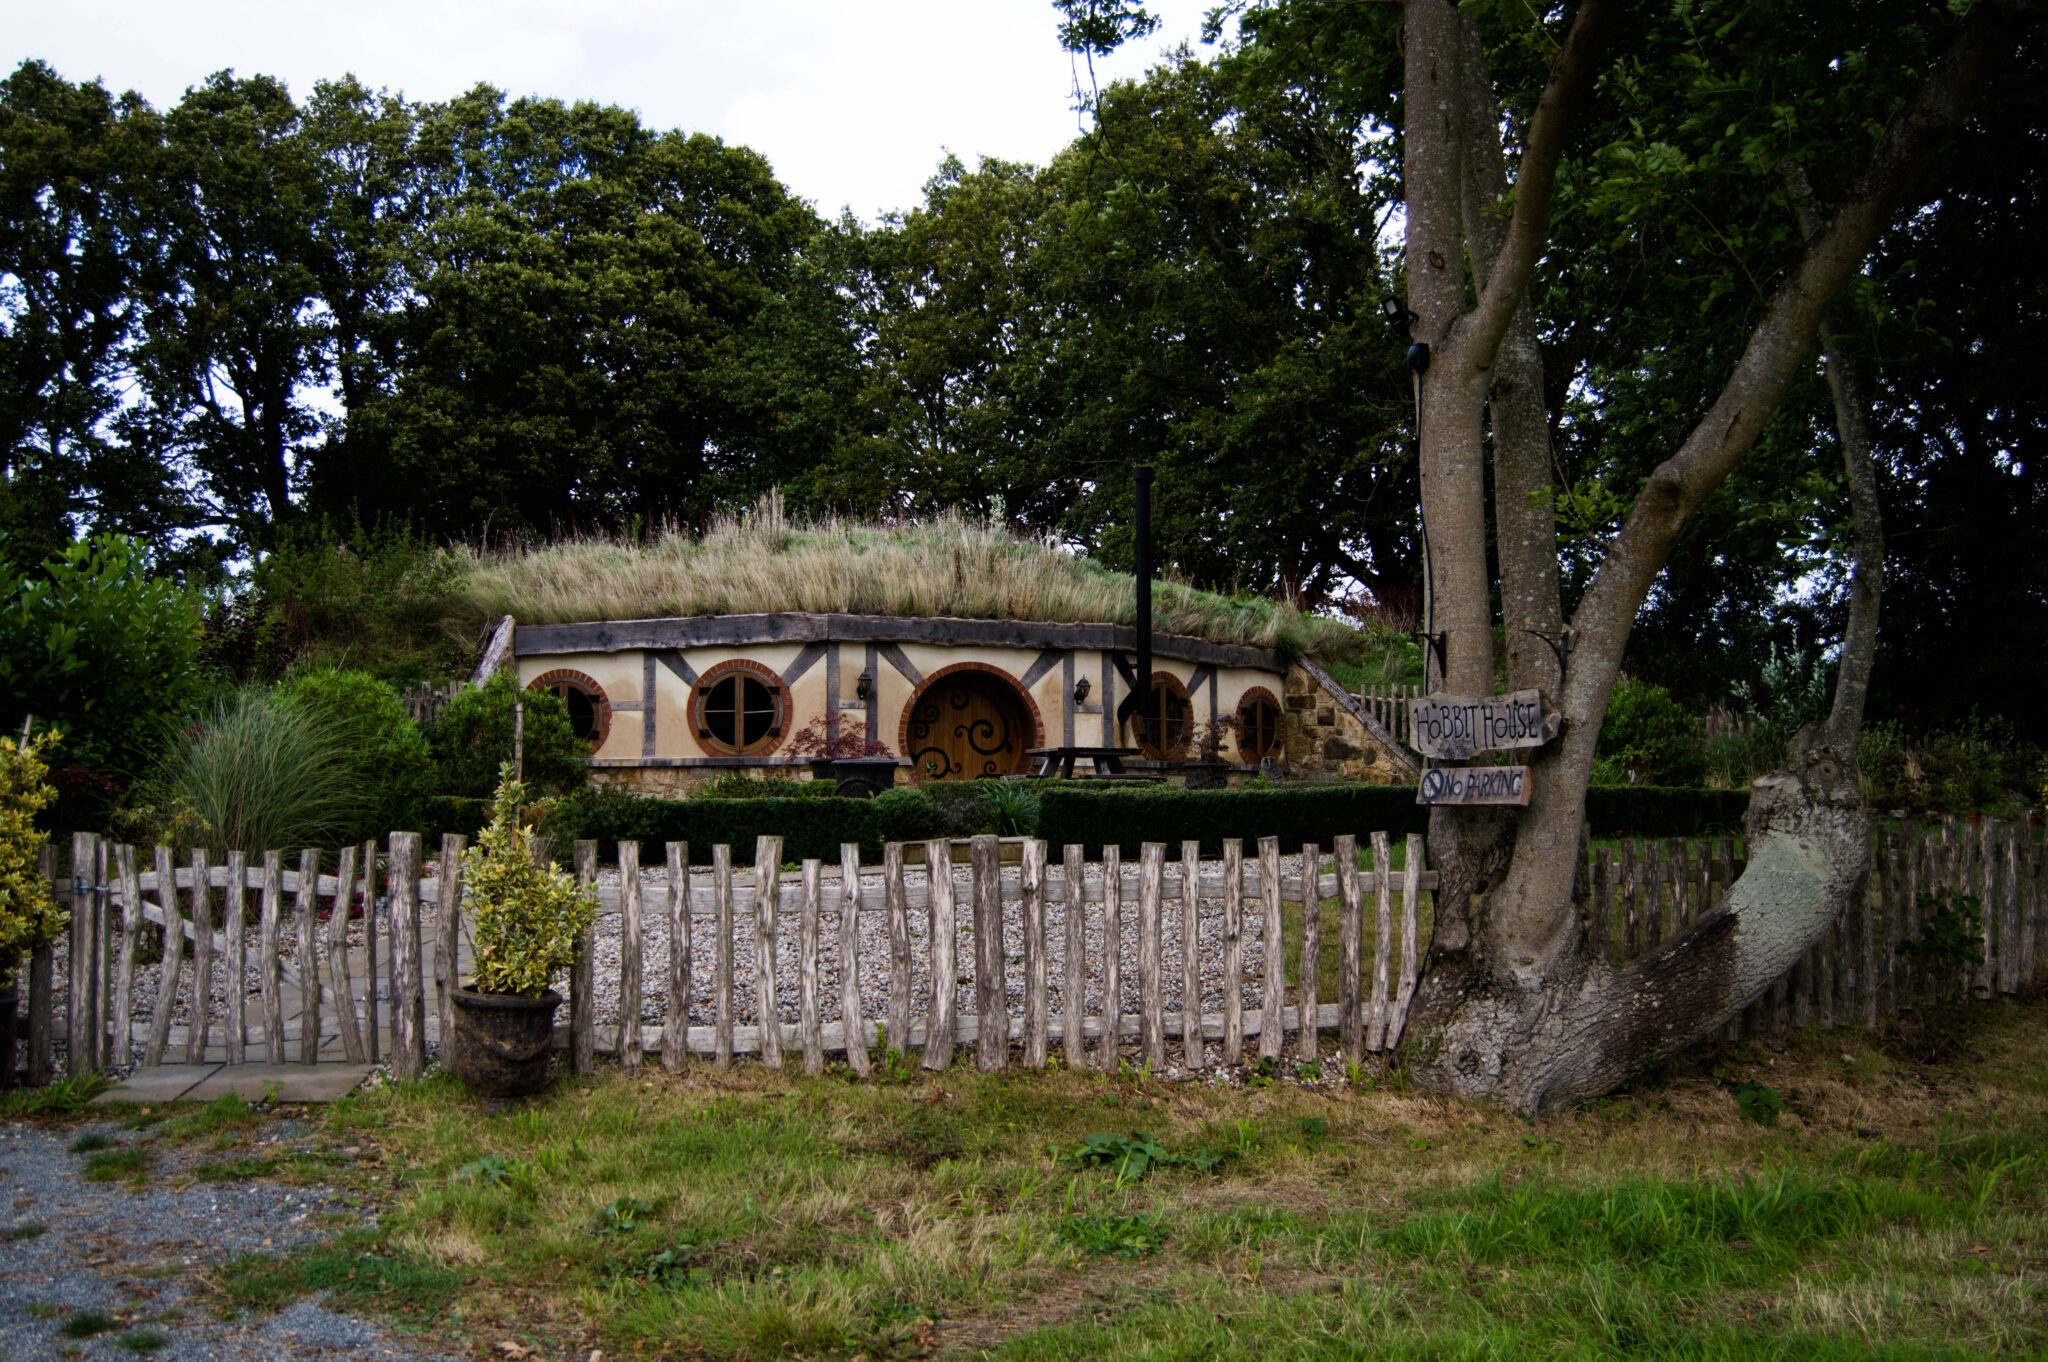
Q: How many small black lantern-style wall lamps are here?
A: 2